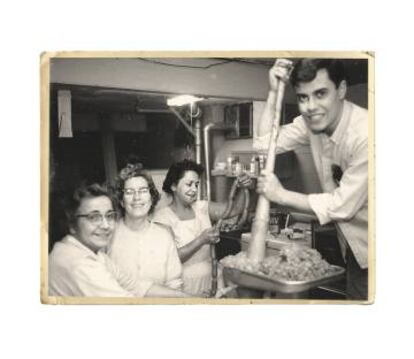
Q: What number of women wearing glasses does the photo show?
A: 2